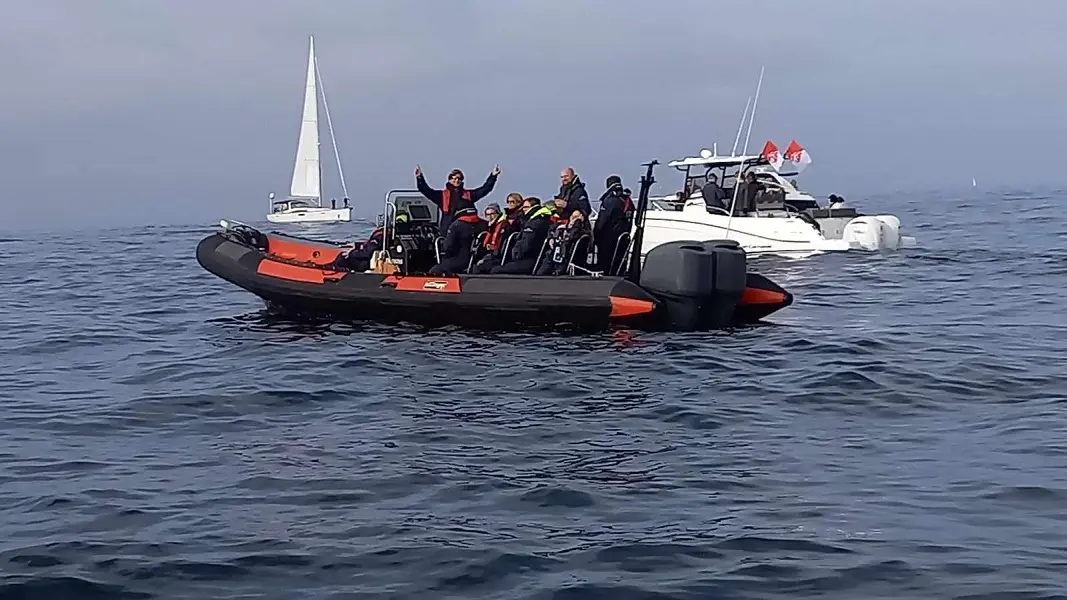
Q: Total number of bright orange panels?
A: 5